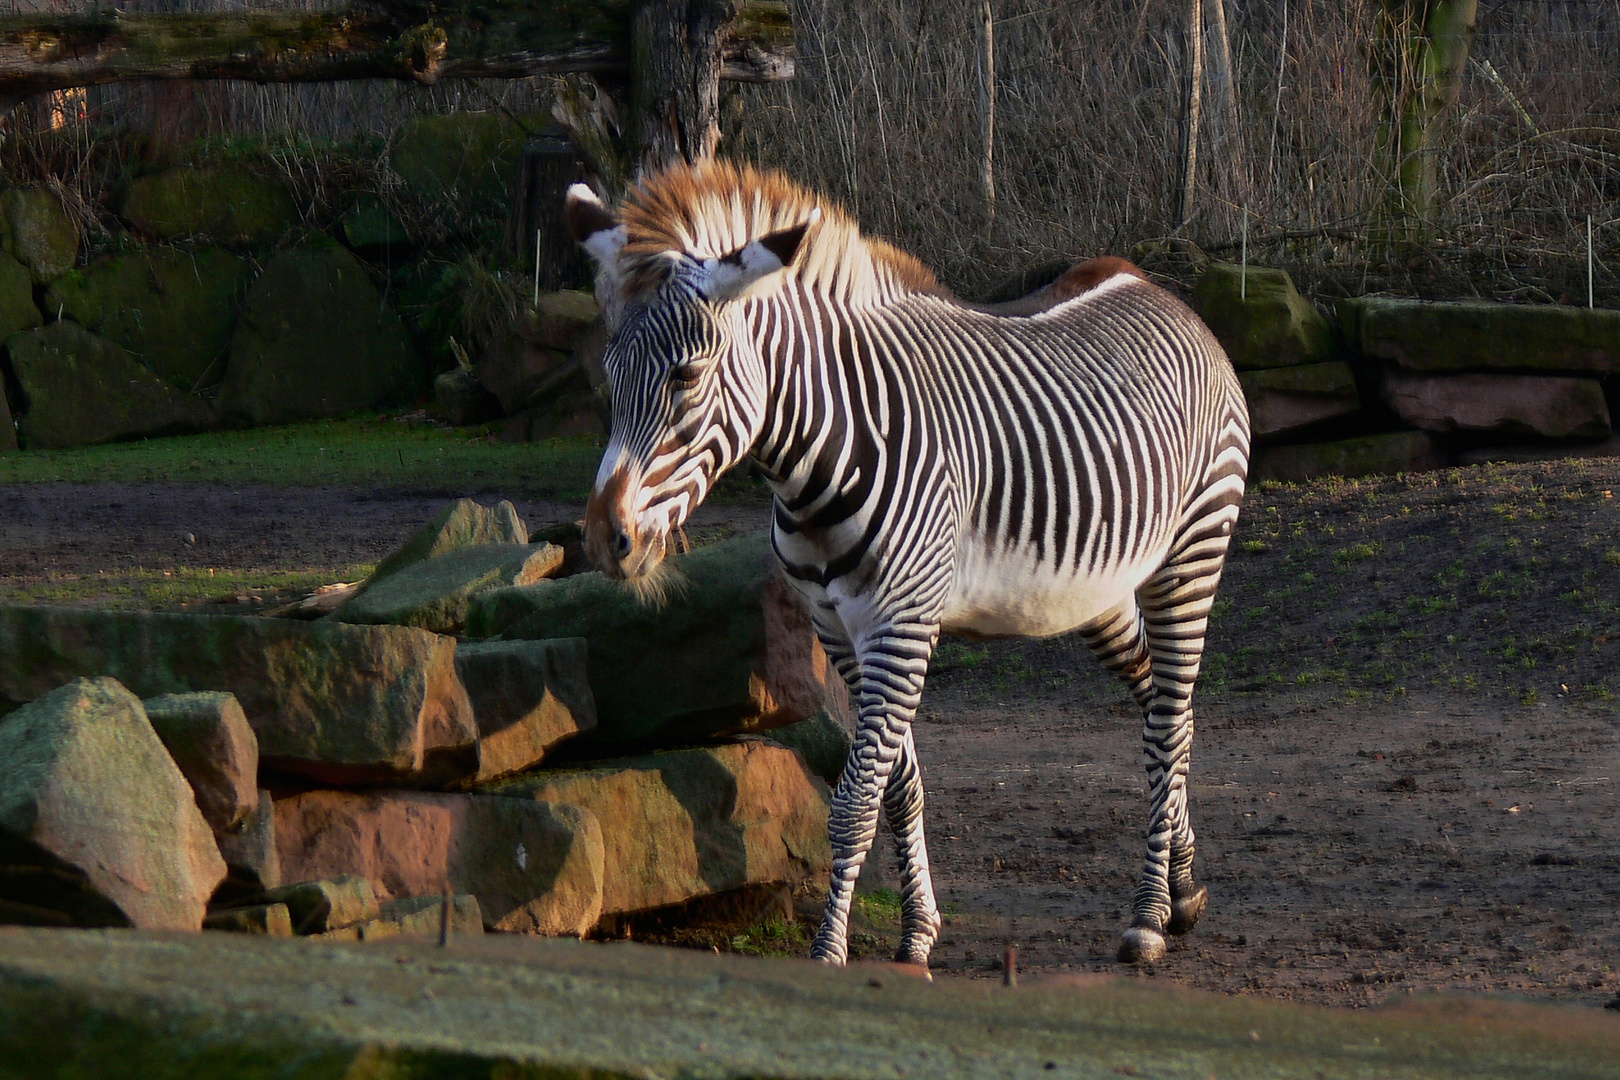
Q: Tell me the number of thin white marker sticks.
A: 3